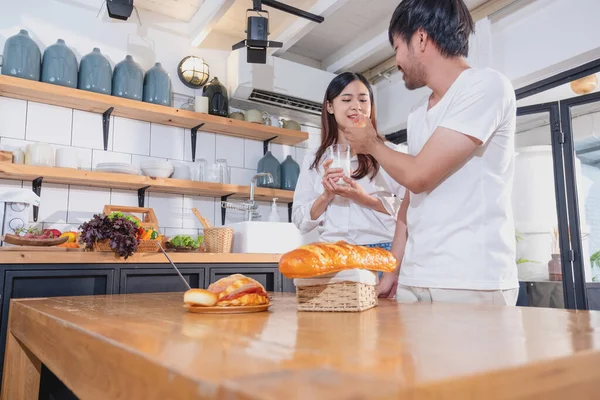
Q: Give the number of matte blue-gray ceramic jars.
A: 7